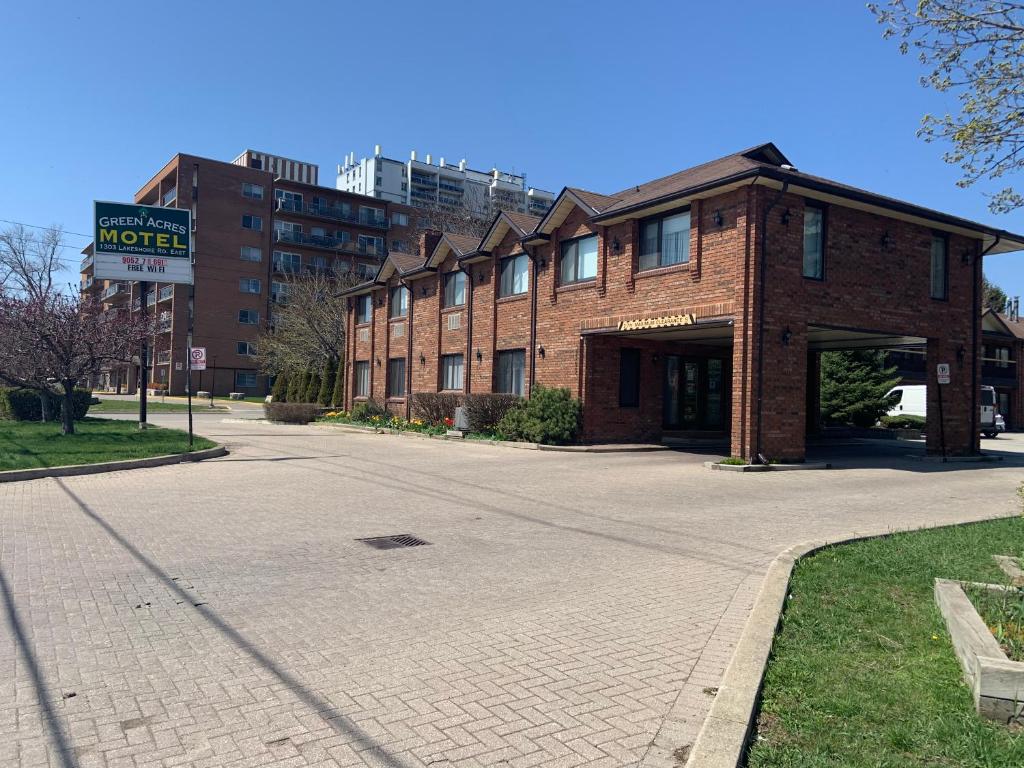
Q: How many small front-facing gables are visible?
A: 4